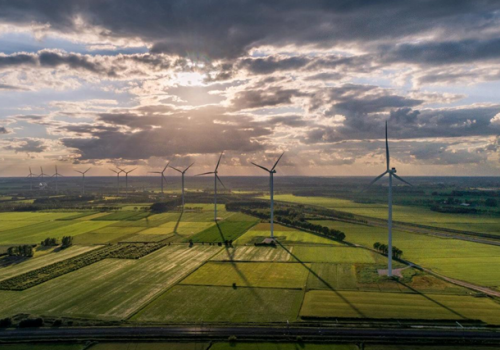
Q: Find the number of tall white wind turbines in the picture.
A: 11